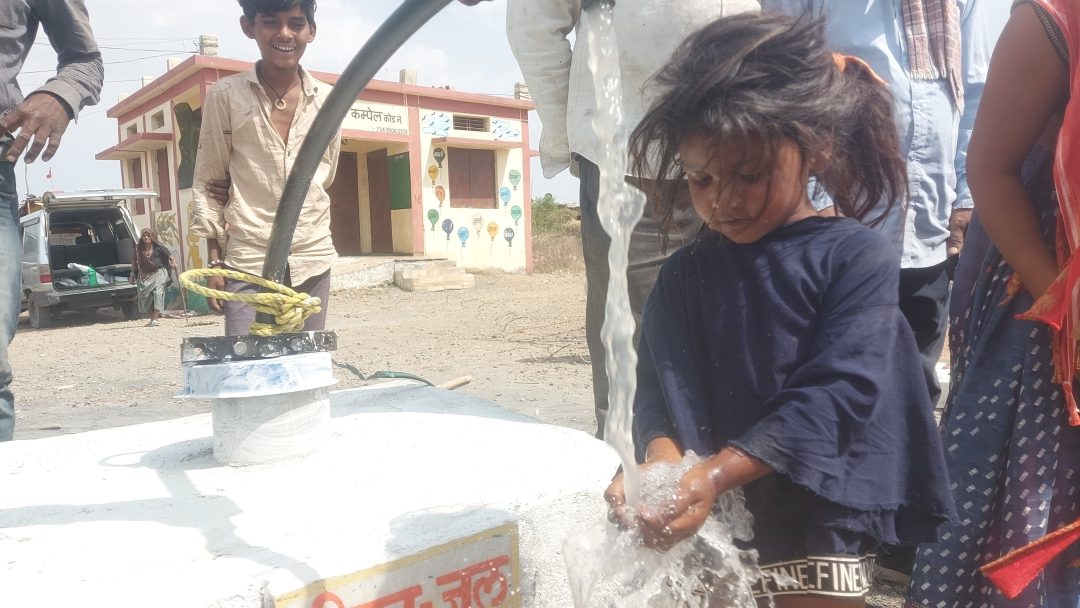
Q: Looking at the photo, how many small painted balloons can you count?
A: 12